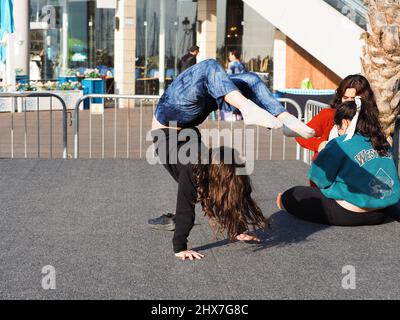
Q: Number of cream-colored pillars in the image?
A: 2